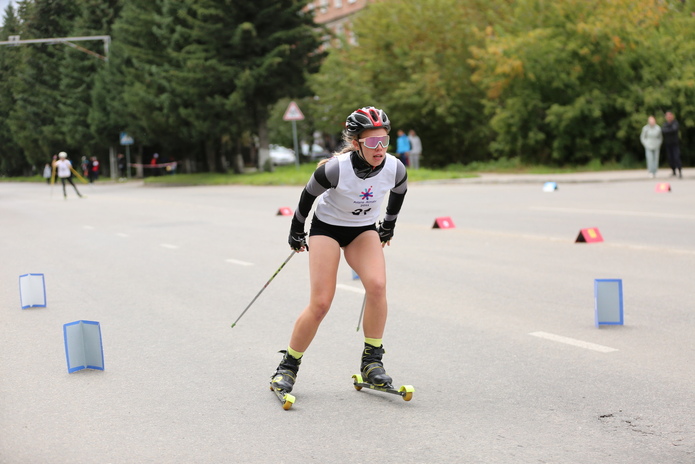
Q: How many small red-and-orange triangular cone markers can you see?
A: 4